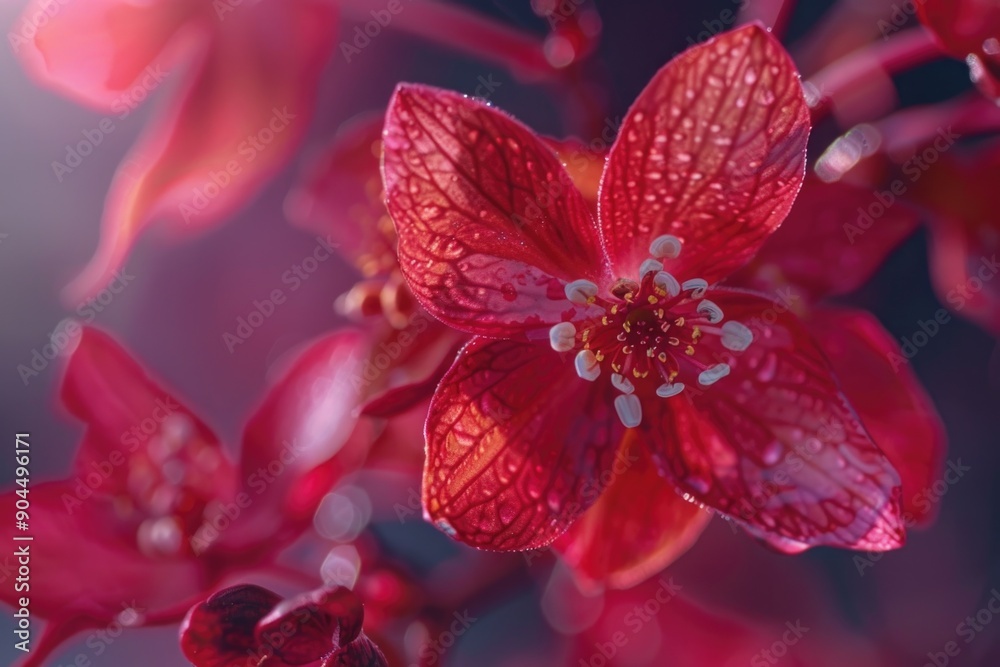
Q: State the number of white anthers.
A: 13